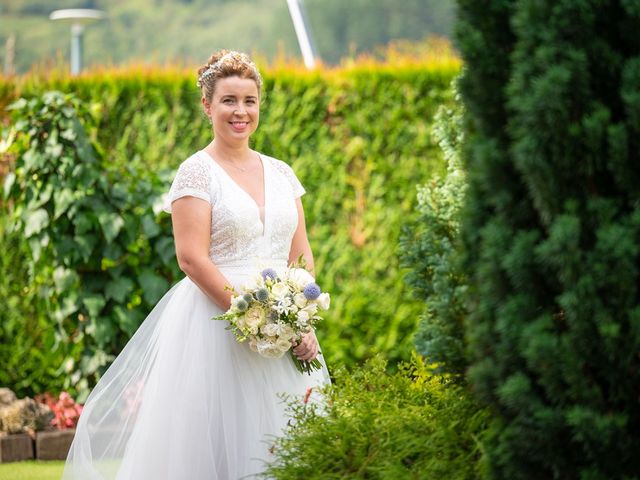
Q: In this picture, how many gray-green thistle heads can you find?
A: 3